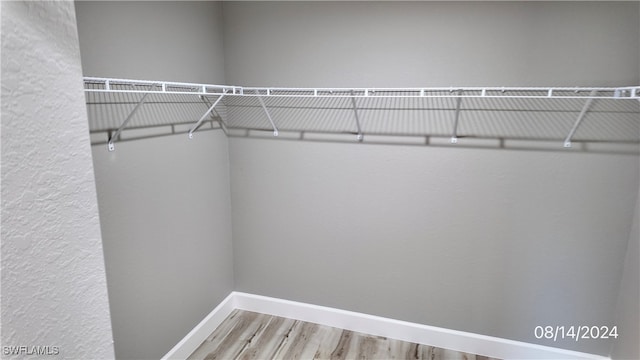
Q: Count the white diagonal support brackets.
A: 6